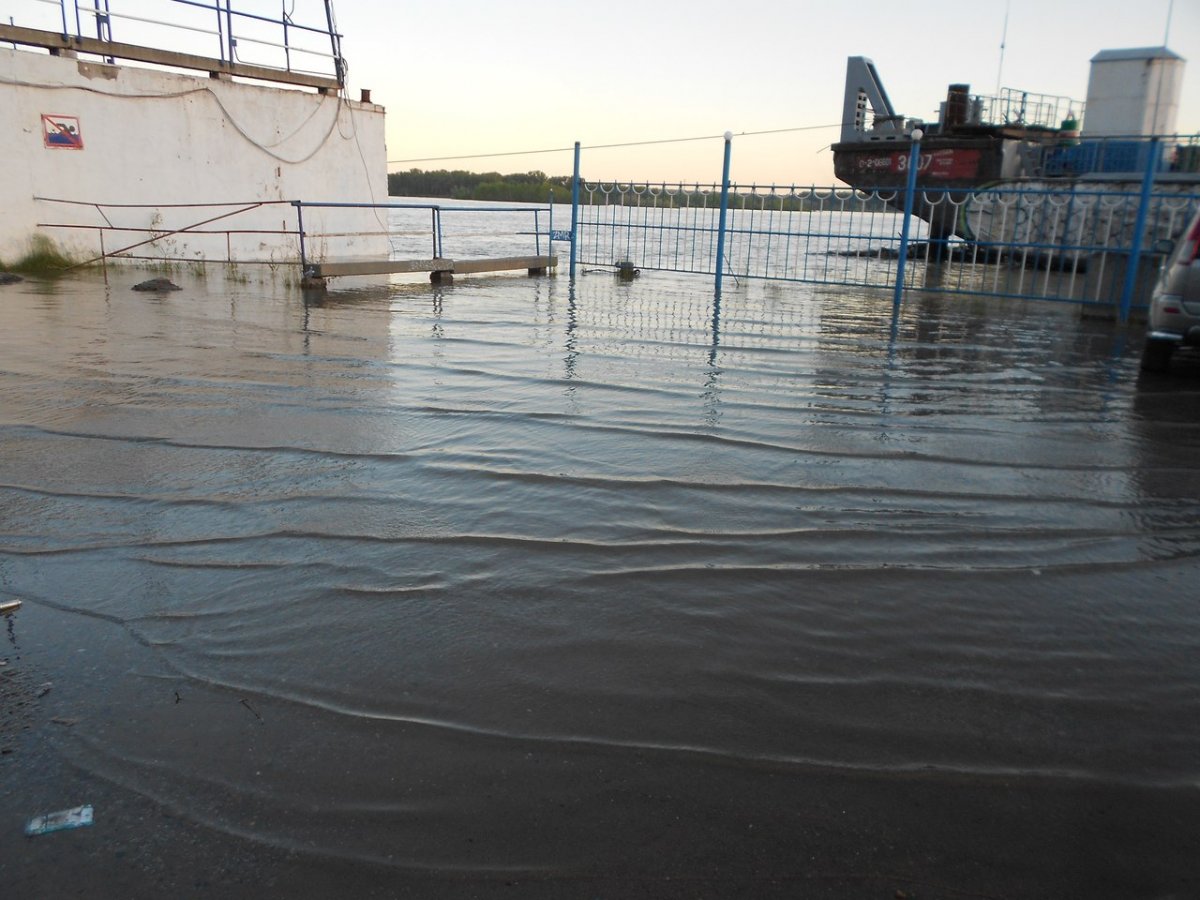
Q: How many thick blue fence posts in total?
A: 4